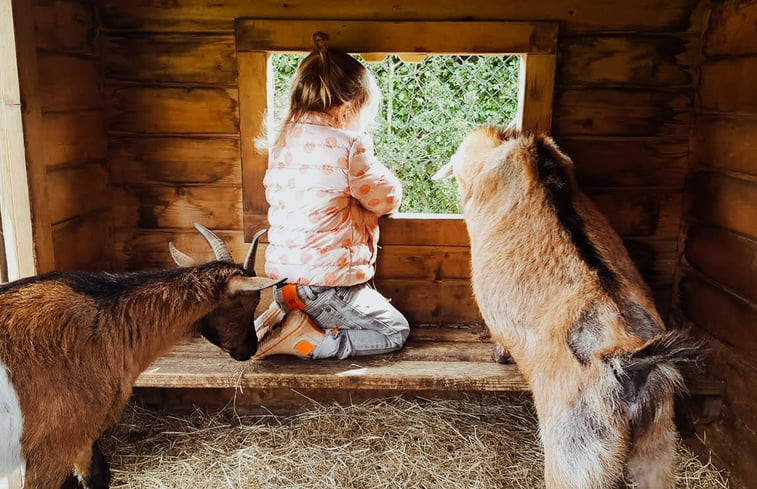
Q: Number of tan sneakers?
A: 2